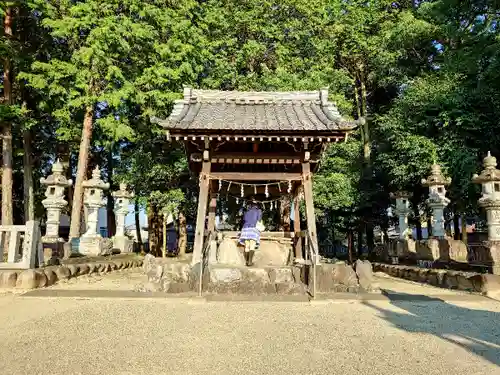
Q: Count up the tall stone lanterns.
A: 6